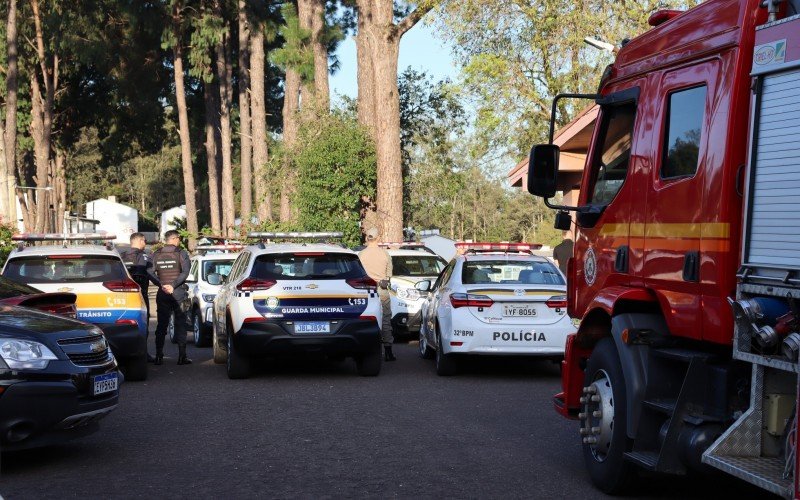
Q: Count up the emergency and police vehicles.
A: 6